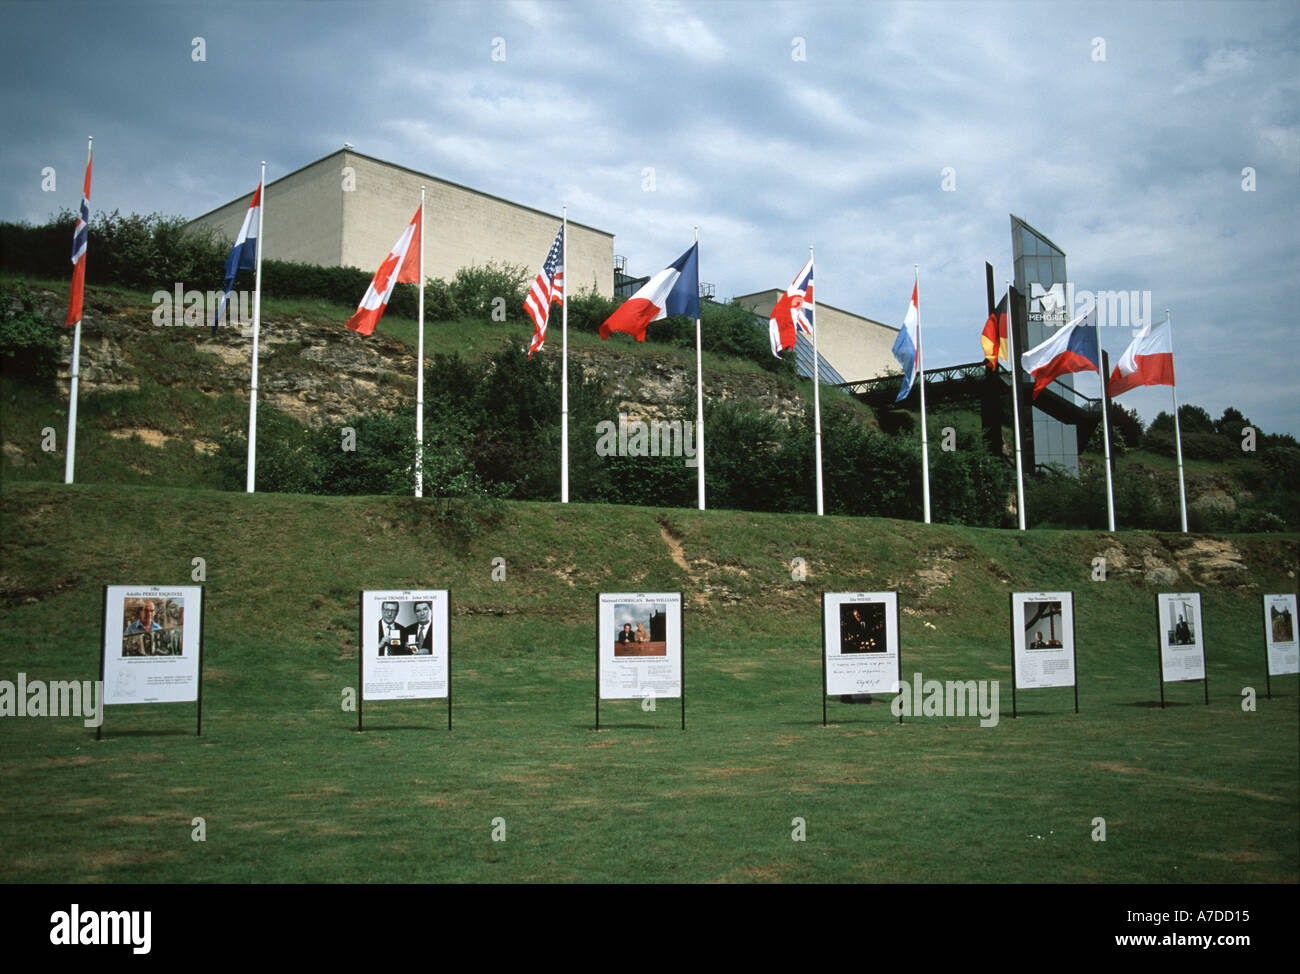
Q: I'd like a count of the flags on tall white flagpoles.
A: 10